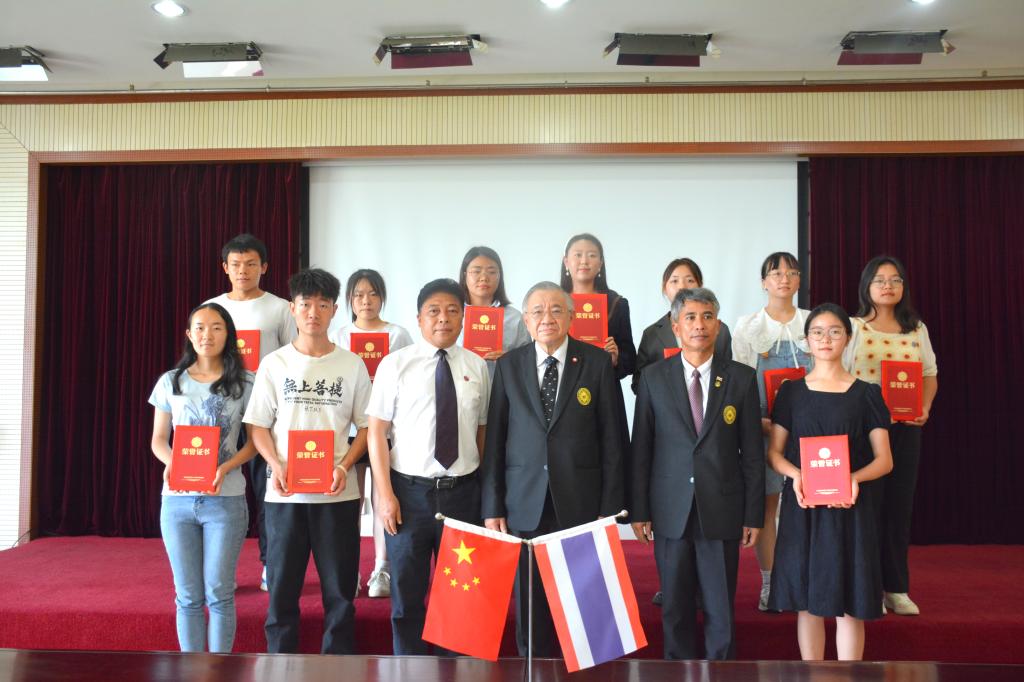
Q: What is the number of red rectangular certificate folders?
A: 10